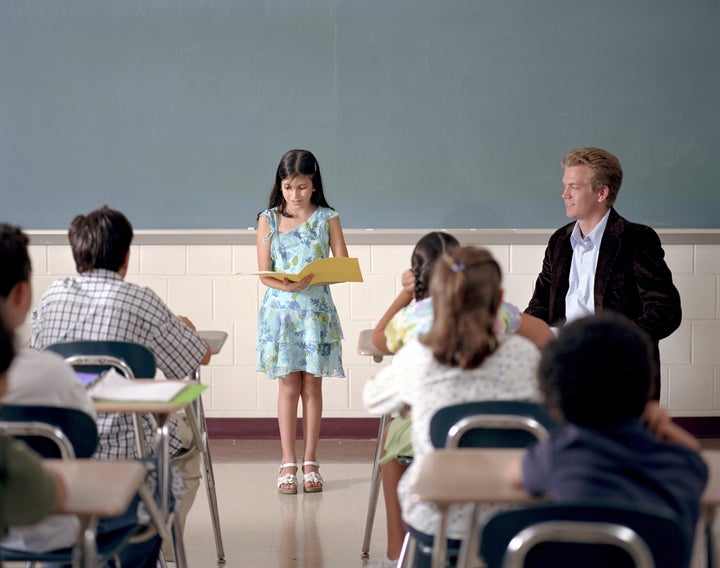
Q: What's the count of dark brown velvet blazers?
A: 1